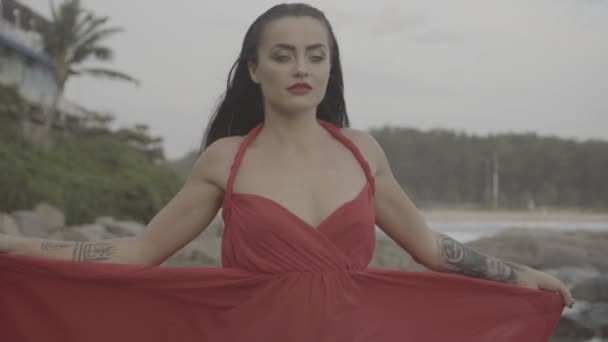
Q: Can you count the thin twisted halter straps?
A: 2